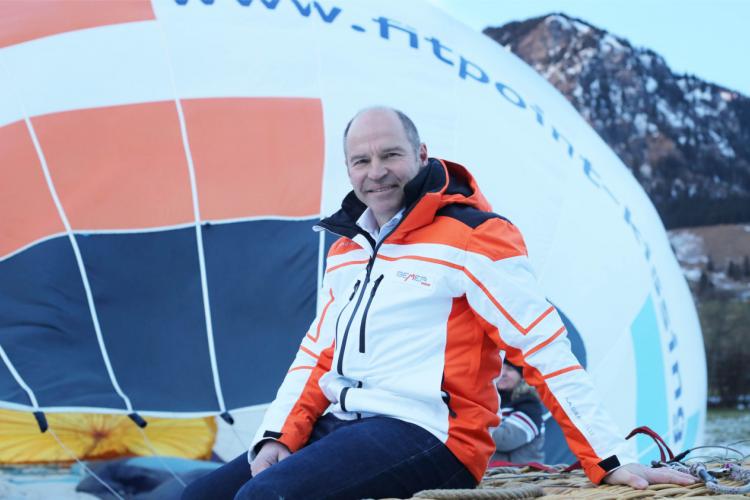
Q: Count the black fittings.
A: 3